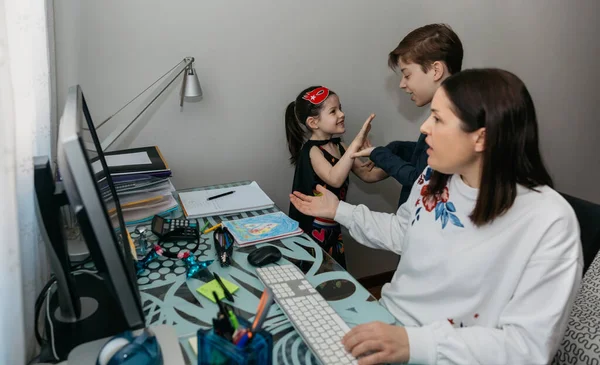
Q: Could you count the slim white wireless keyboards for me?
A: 1